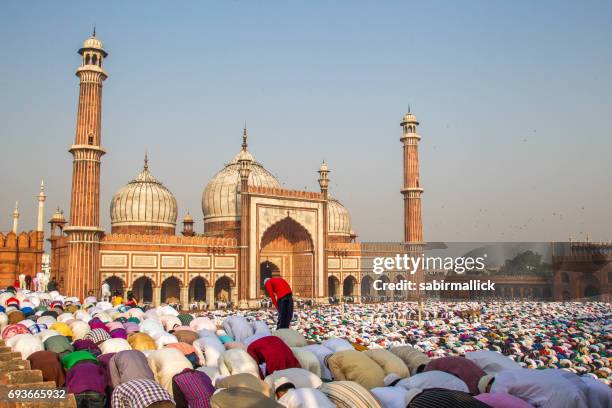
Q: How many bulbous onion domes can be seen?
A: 3